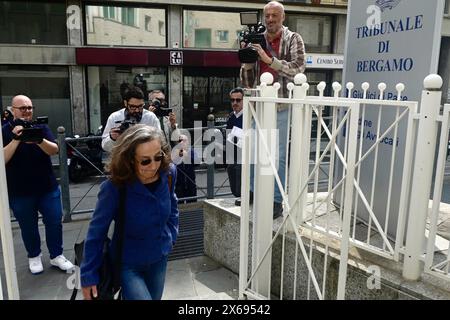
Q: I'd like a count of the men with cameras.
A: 4